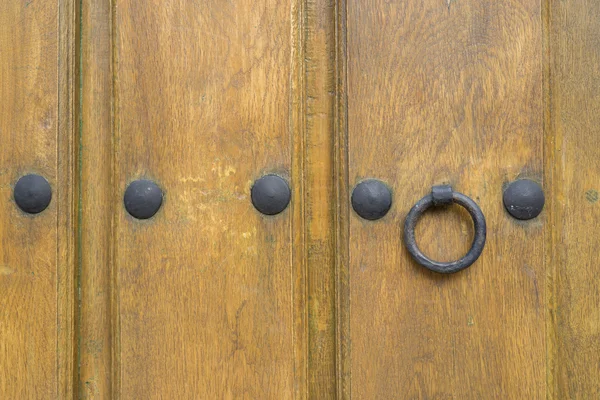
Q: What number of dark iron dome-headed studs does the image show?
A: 5